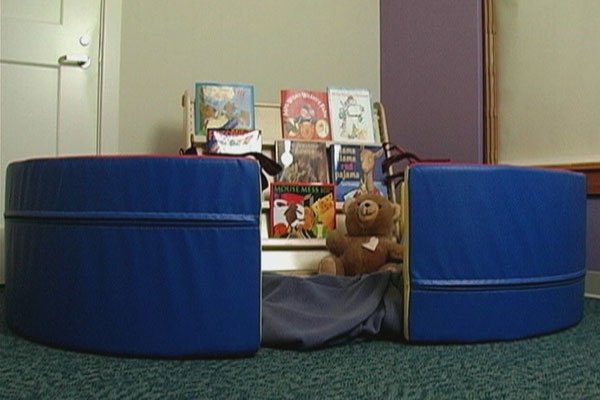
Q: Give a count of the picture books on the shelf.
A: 7